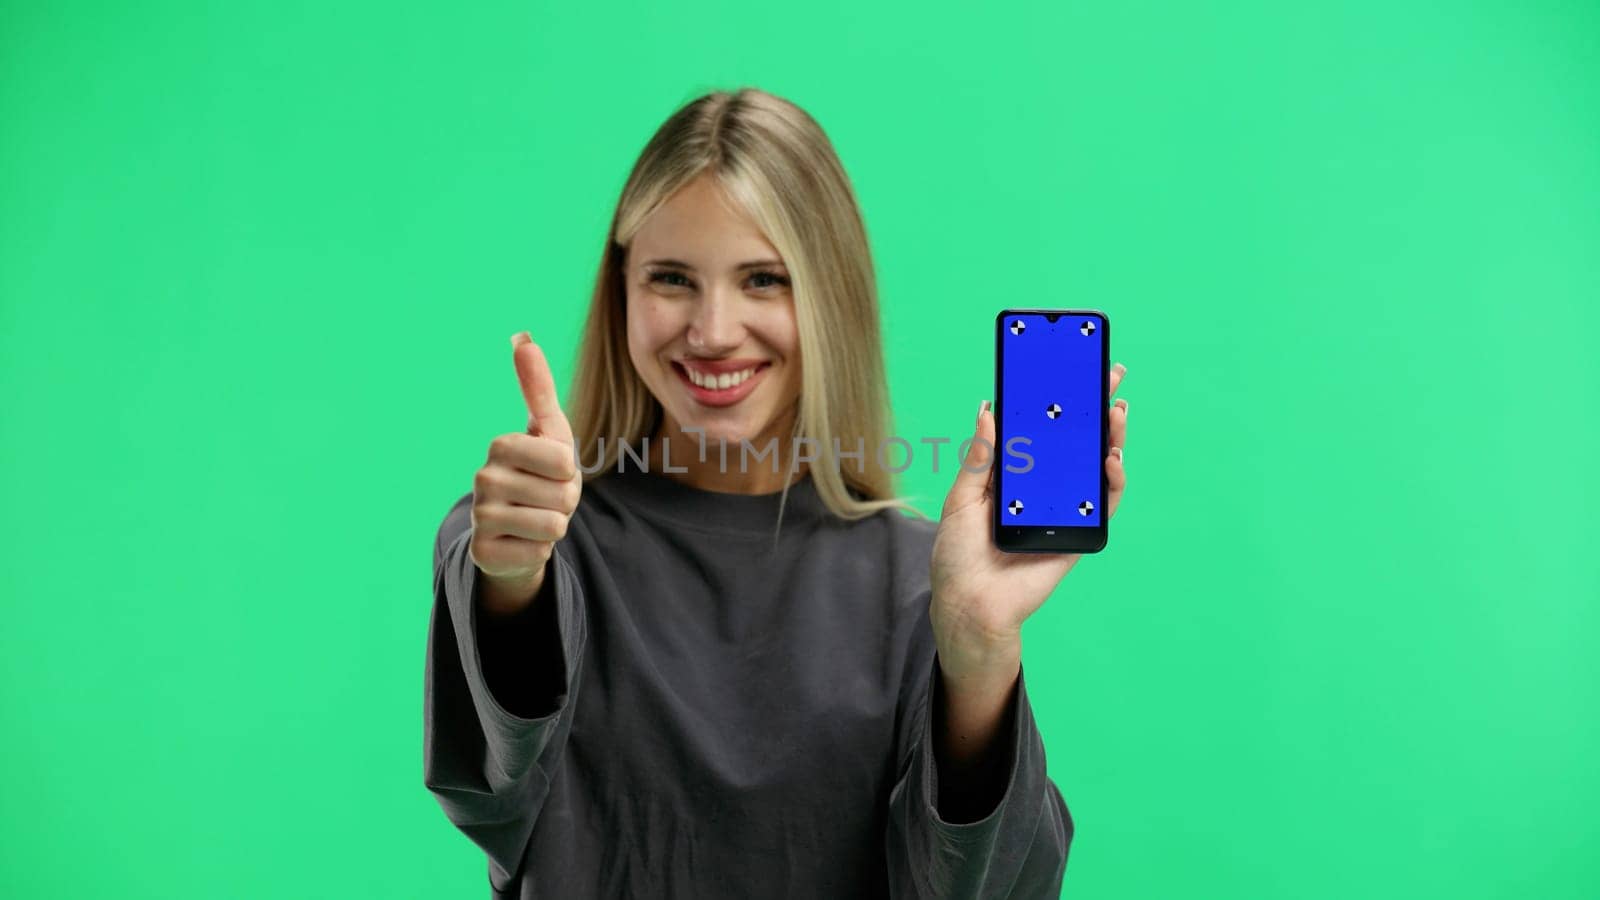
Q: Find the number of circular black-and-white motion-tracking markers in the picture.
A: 5